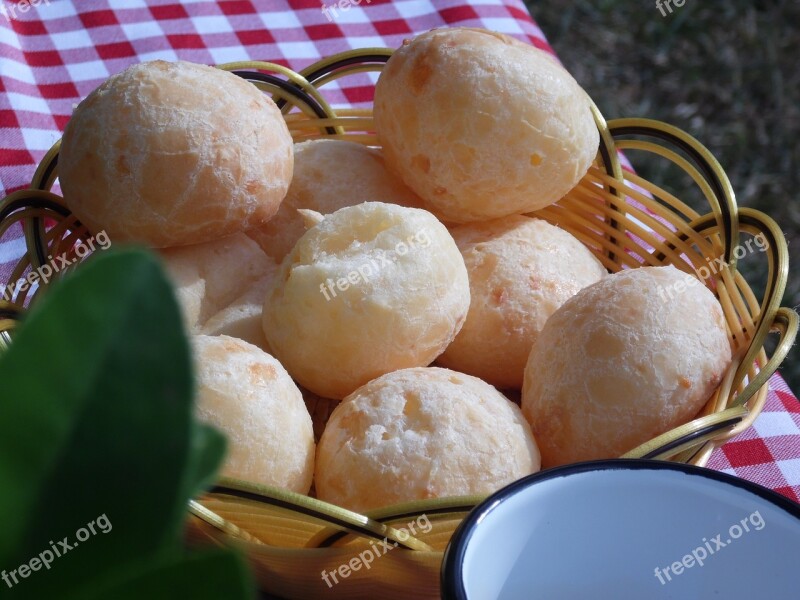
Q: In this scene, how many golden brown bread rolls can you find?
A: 9